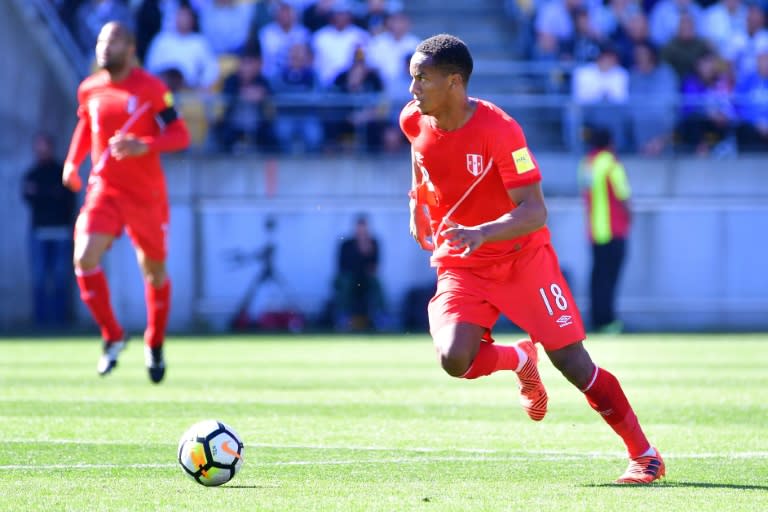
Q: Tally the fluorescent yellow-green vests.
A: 1